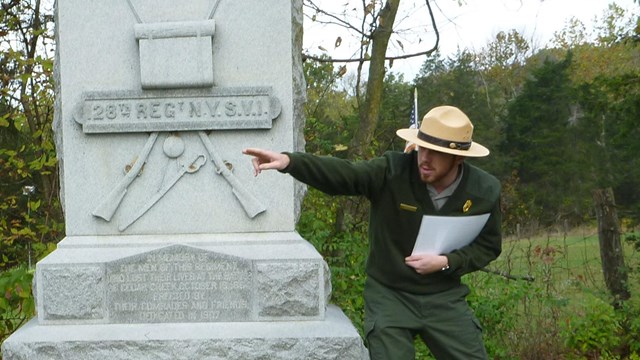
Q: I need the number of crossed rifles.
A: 2